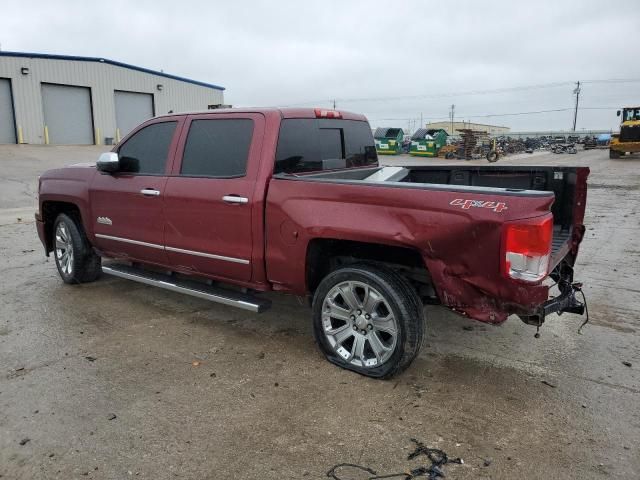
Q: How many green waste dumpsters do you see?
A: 2